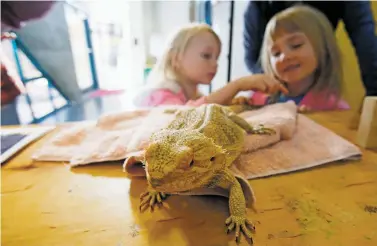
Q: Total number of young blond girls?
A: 2